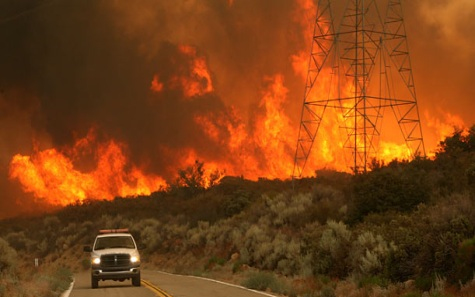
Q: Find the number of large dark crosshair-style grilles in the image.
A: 1